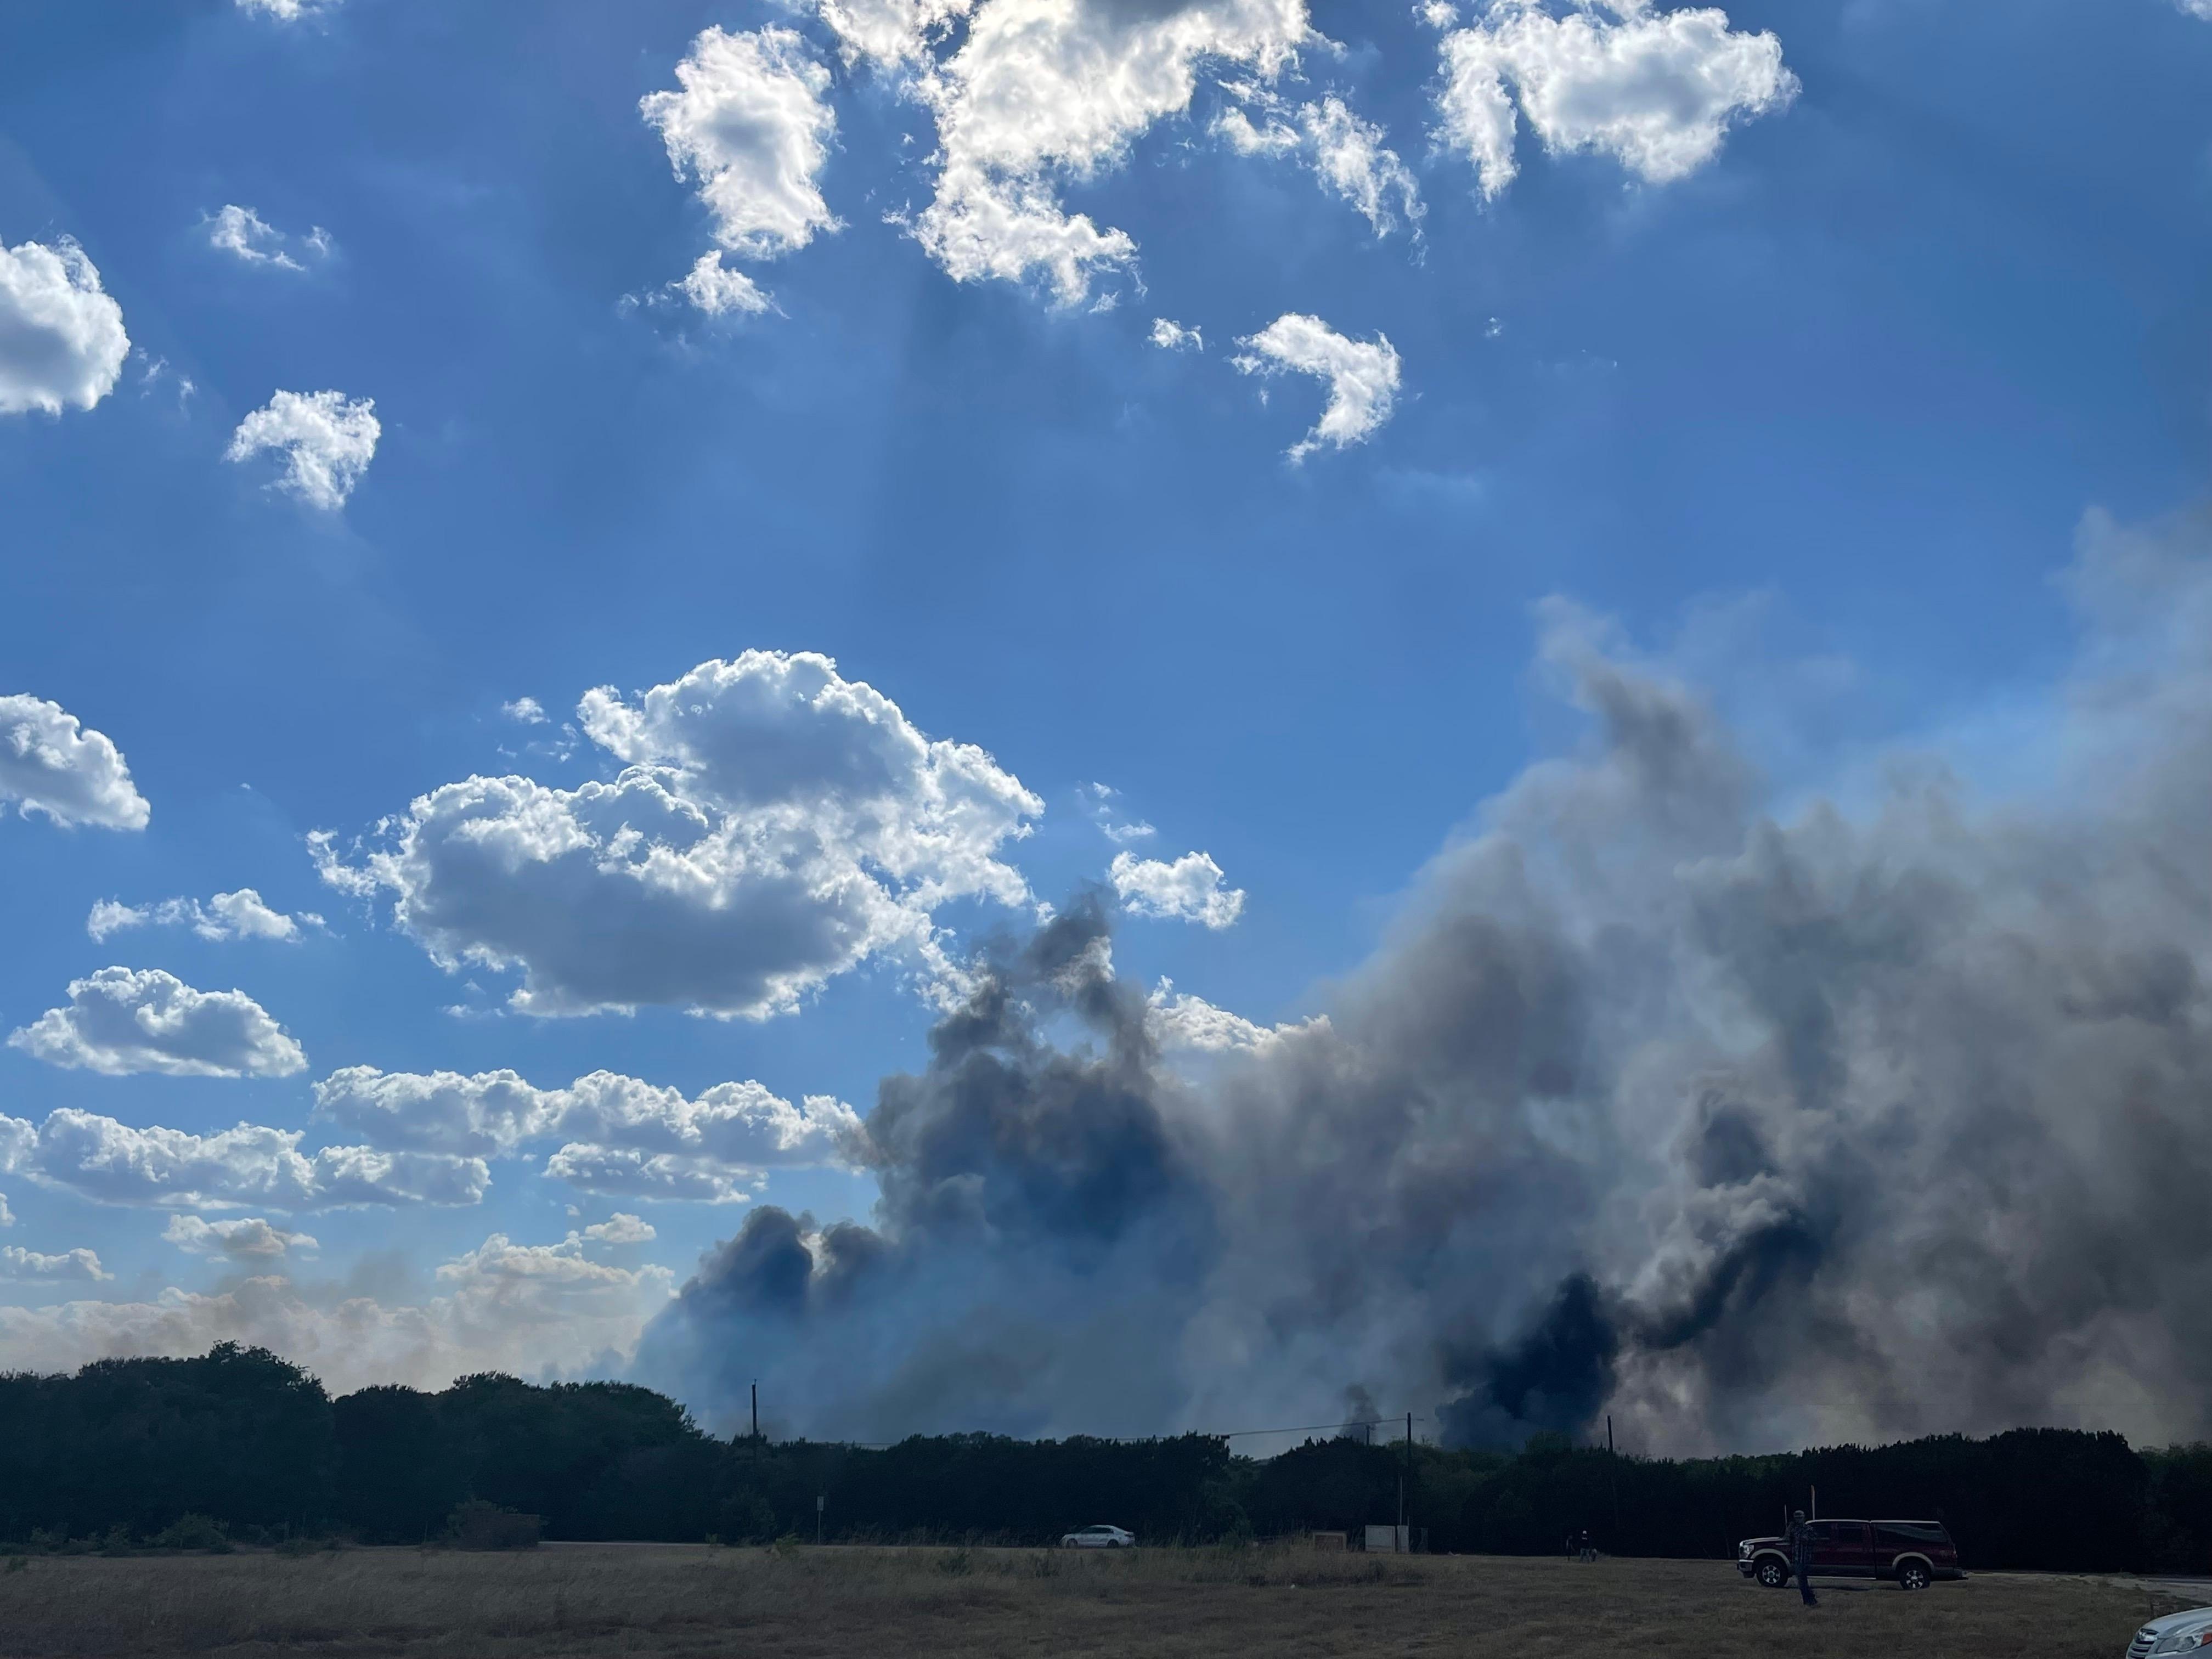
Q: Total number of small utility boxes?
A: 2